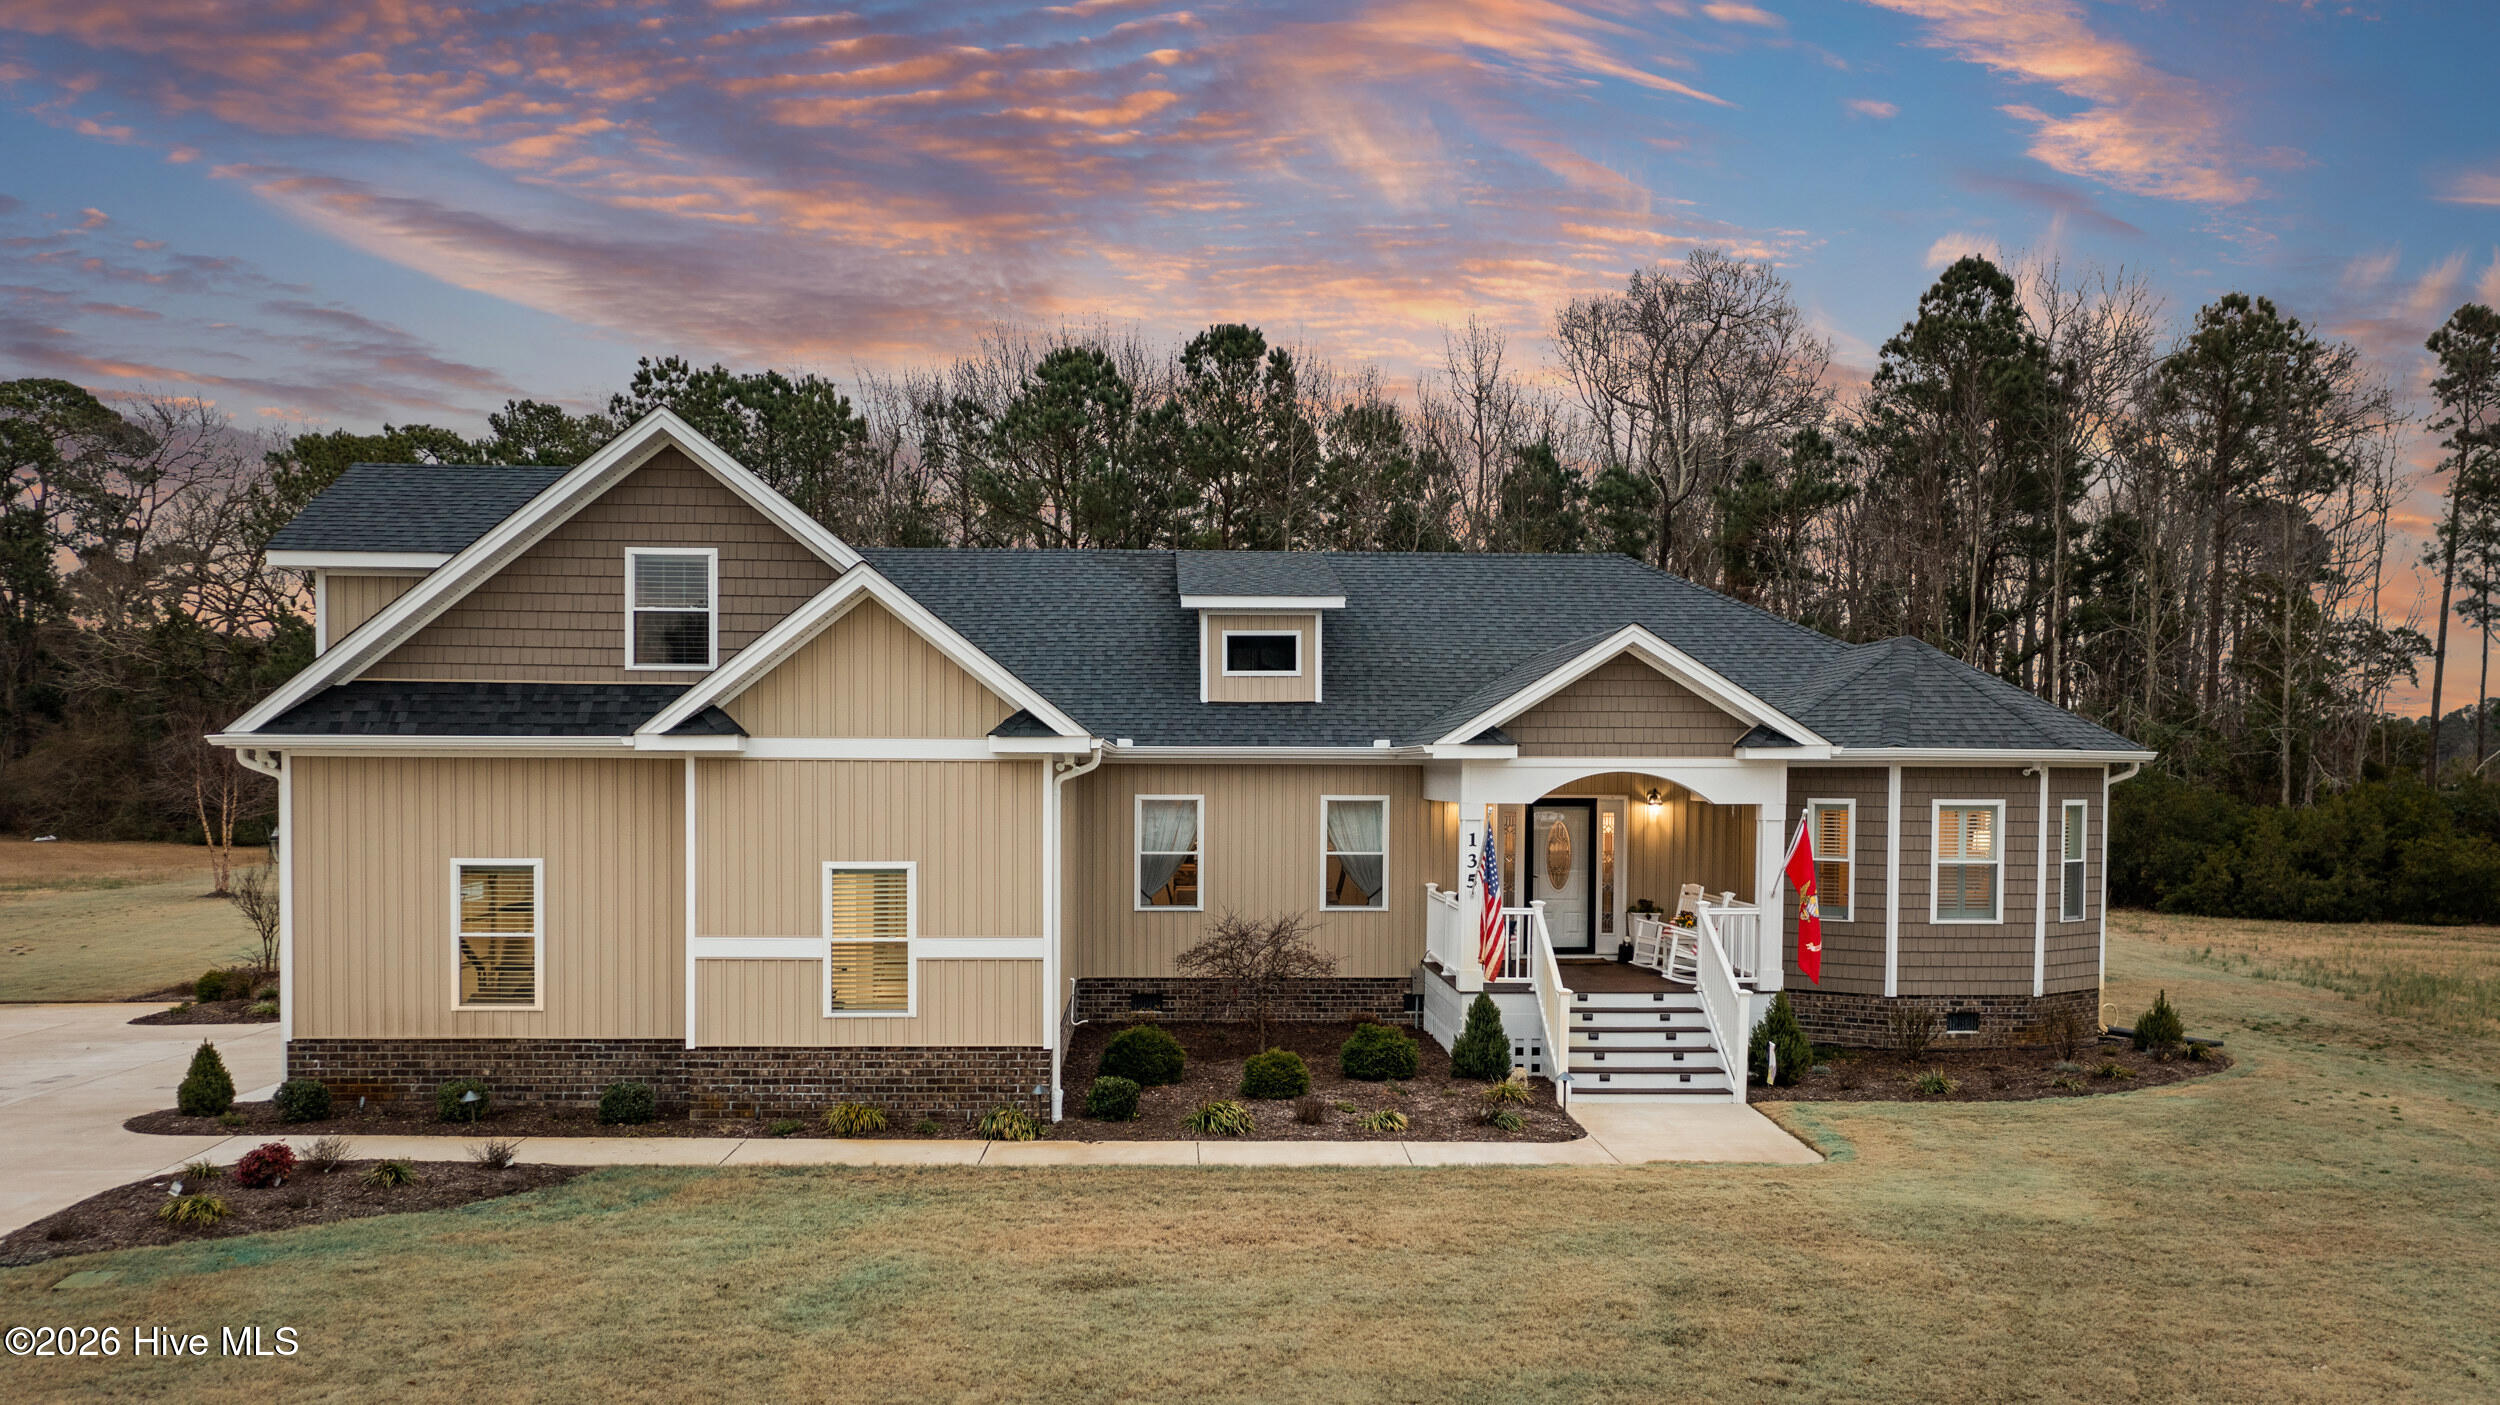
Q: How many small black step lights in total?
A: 10